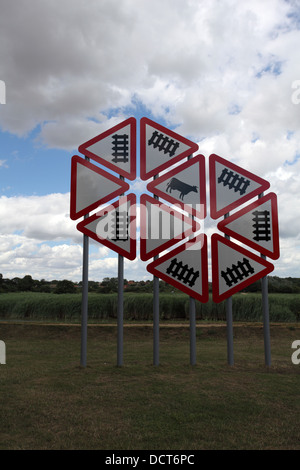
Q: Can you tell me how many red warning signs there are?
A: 10